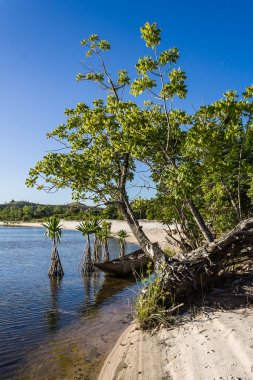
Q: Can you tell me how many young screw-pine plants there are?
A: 5